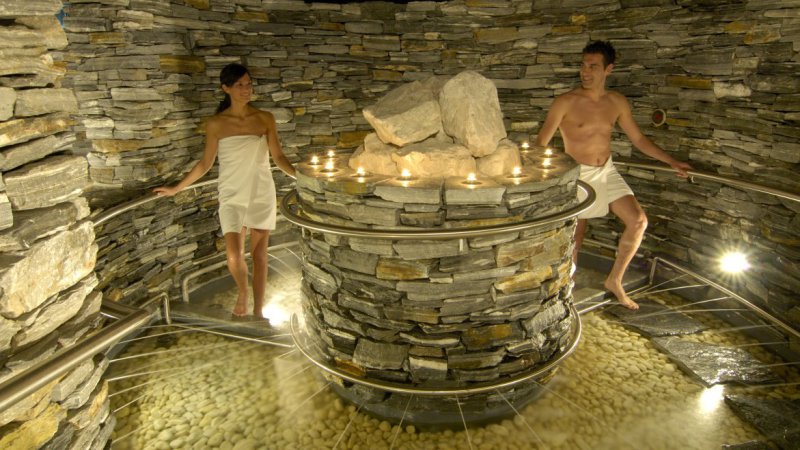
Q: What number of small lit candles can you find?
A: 10